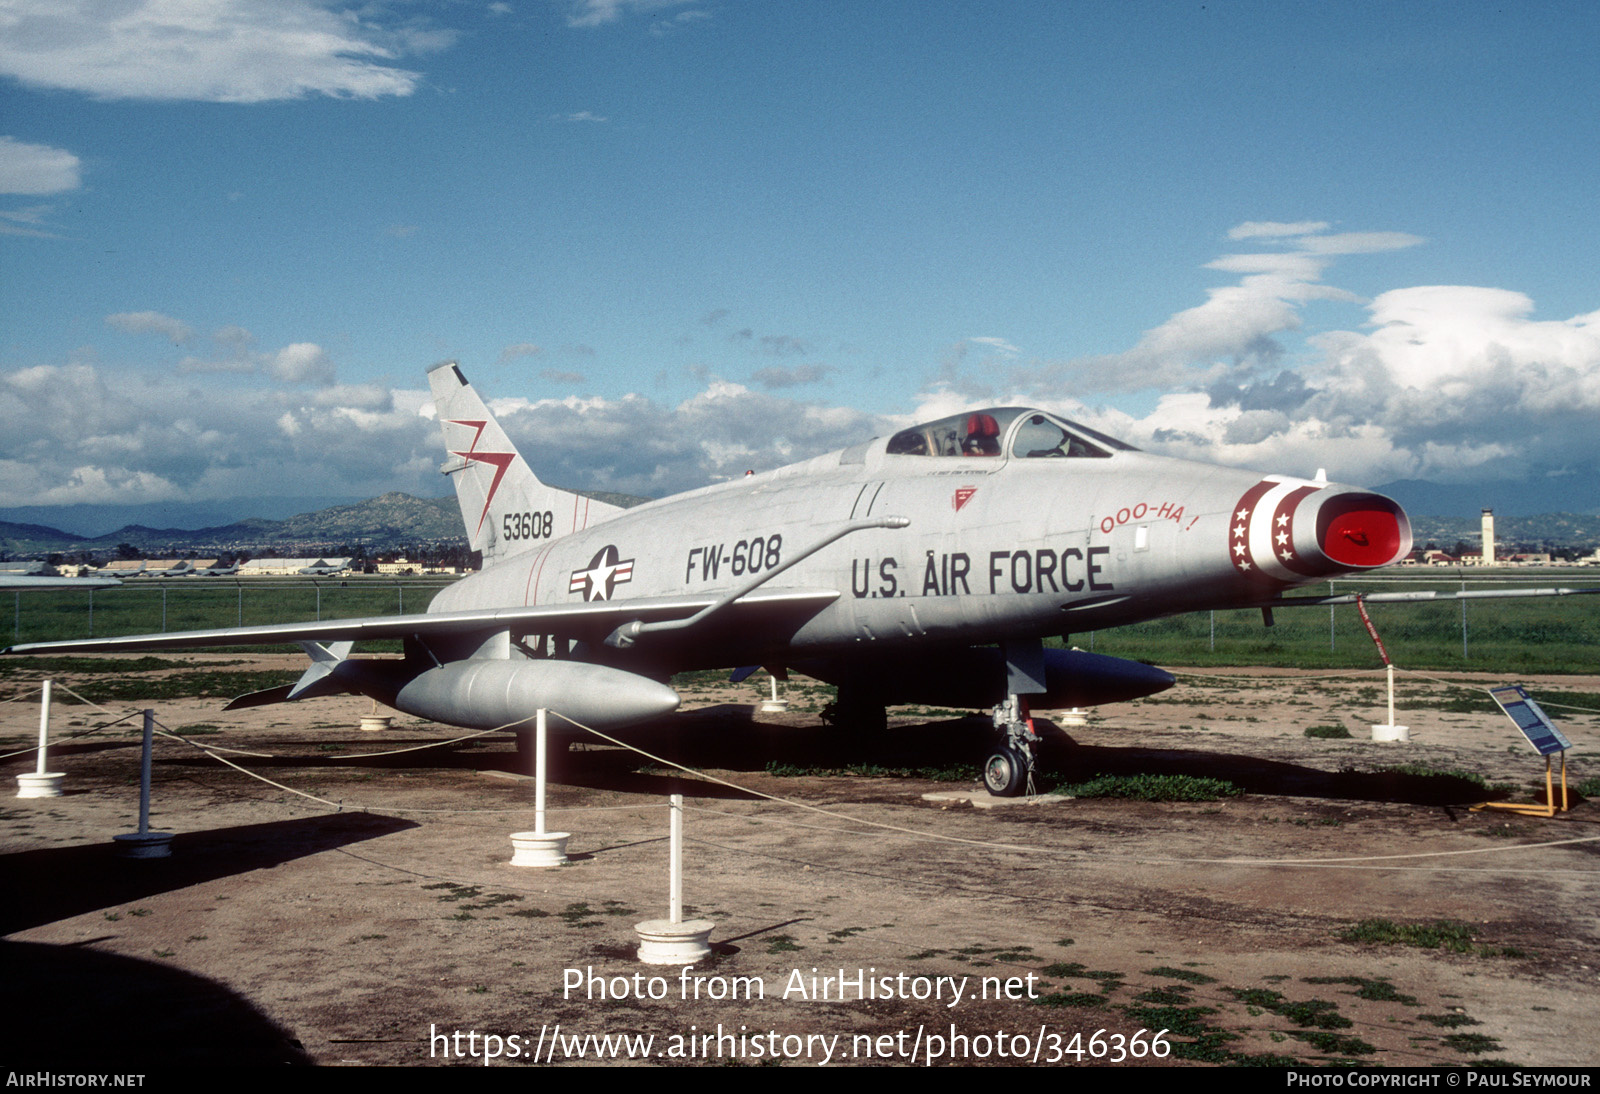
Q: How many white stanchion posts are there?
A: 8